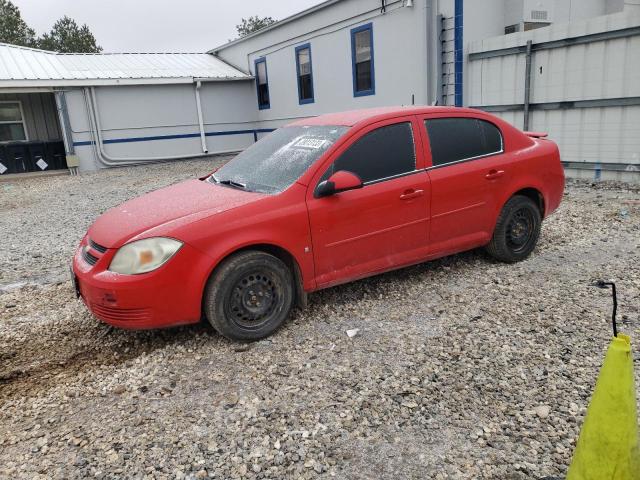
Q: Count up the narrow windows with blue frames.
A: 3